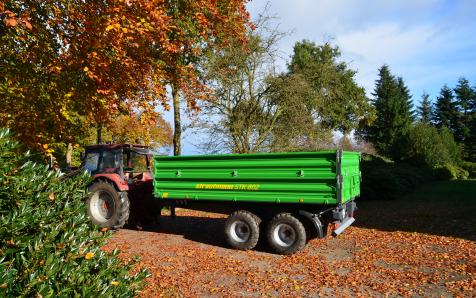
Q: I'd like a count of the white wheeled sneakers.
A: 0